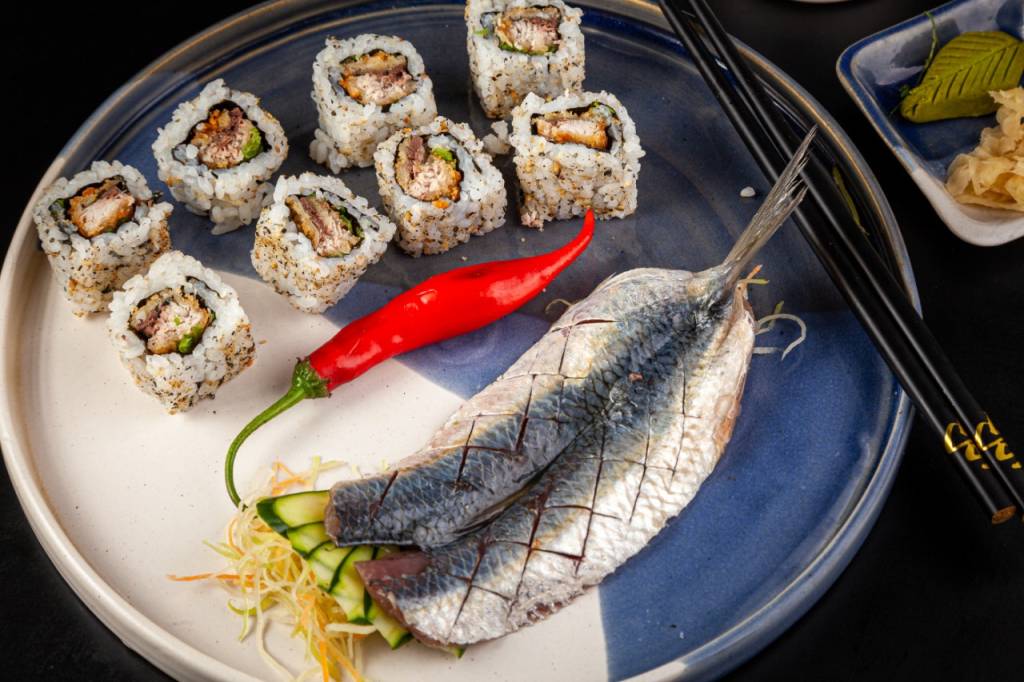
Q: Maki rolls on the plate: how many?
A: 8